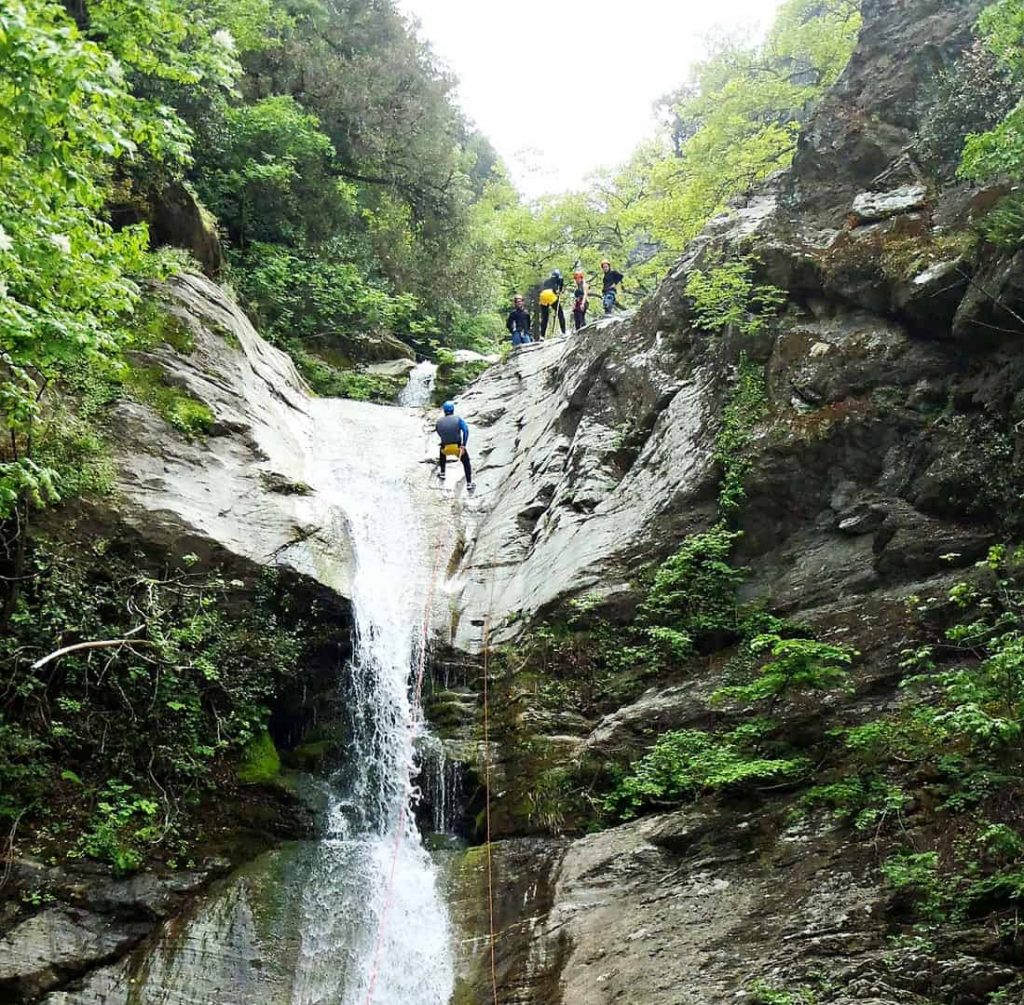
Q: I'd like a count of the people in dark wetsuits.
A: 5